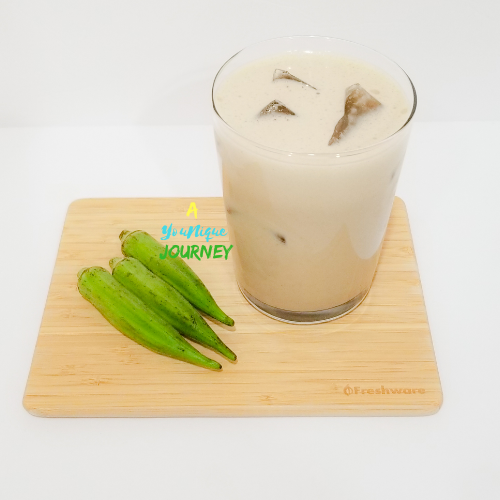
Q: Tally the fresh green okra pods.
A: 3